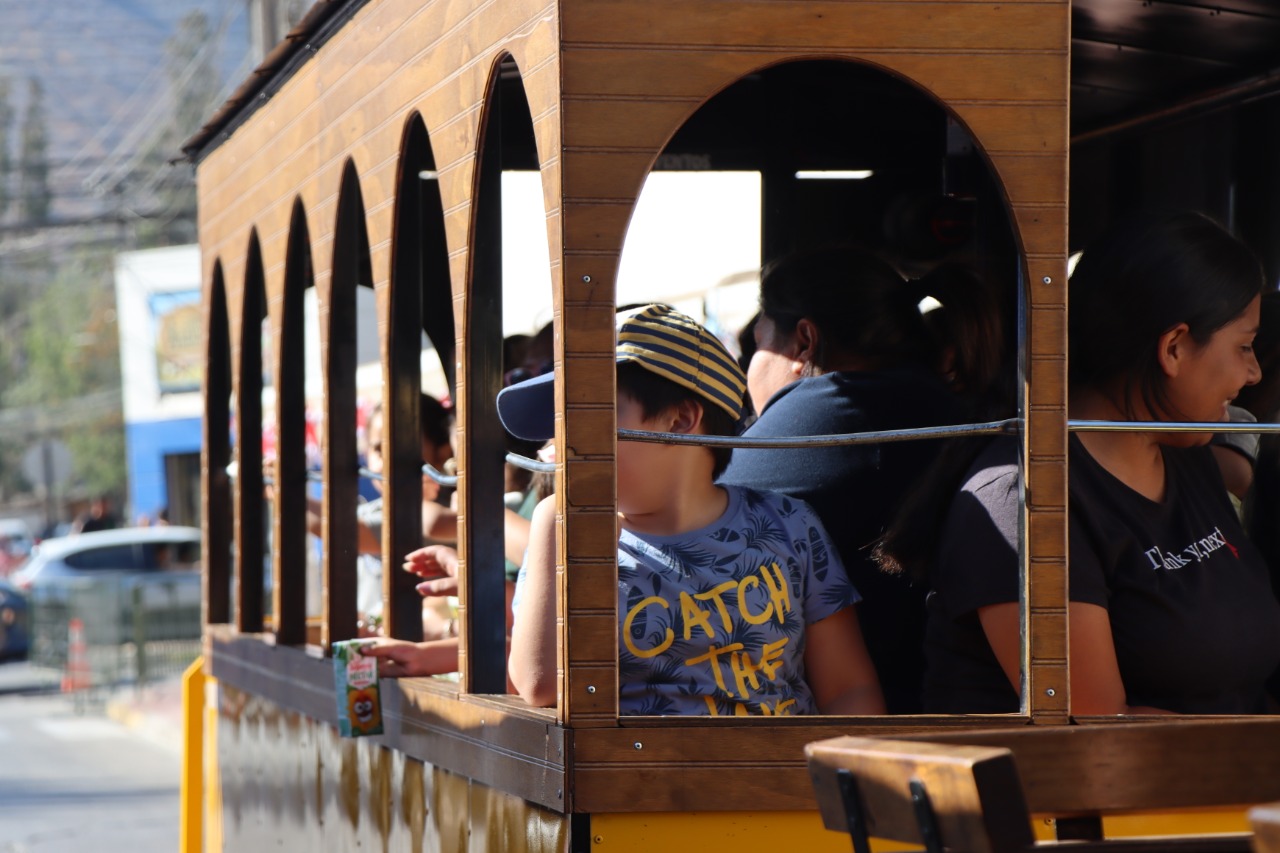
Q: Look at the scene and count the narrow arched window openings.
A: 6